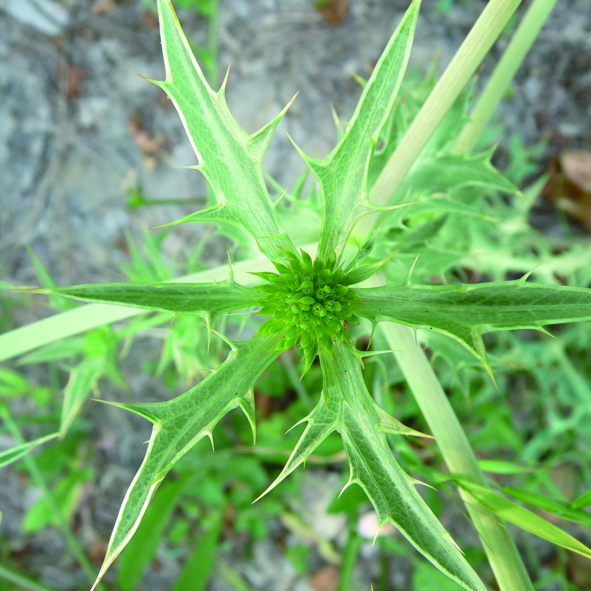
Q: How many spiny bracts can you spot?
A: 6